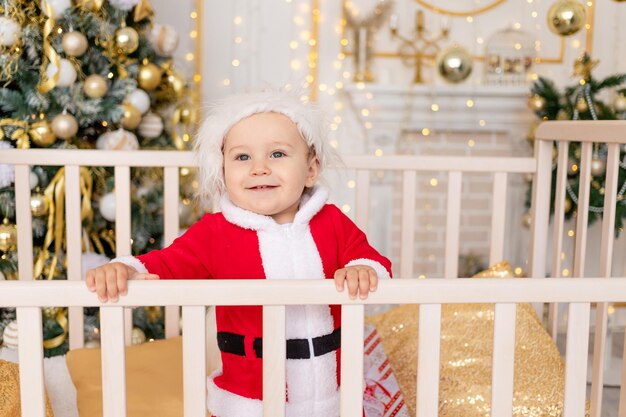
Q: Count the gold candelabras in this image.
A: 1